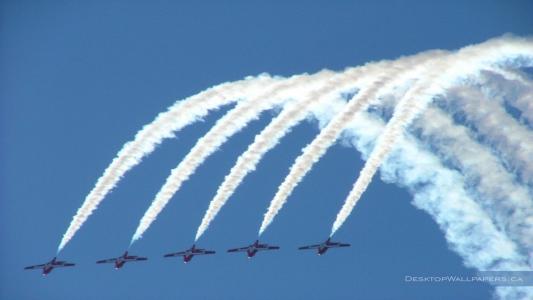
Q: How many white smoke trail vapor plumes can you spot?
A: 5